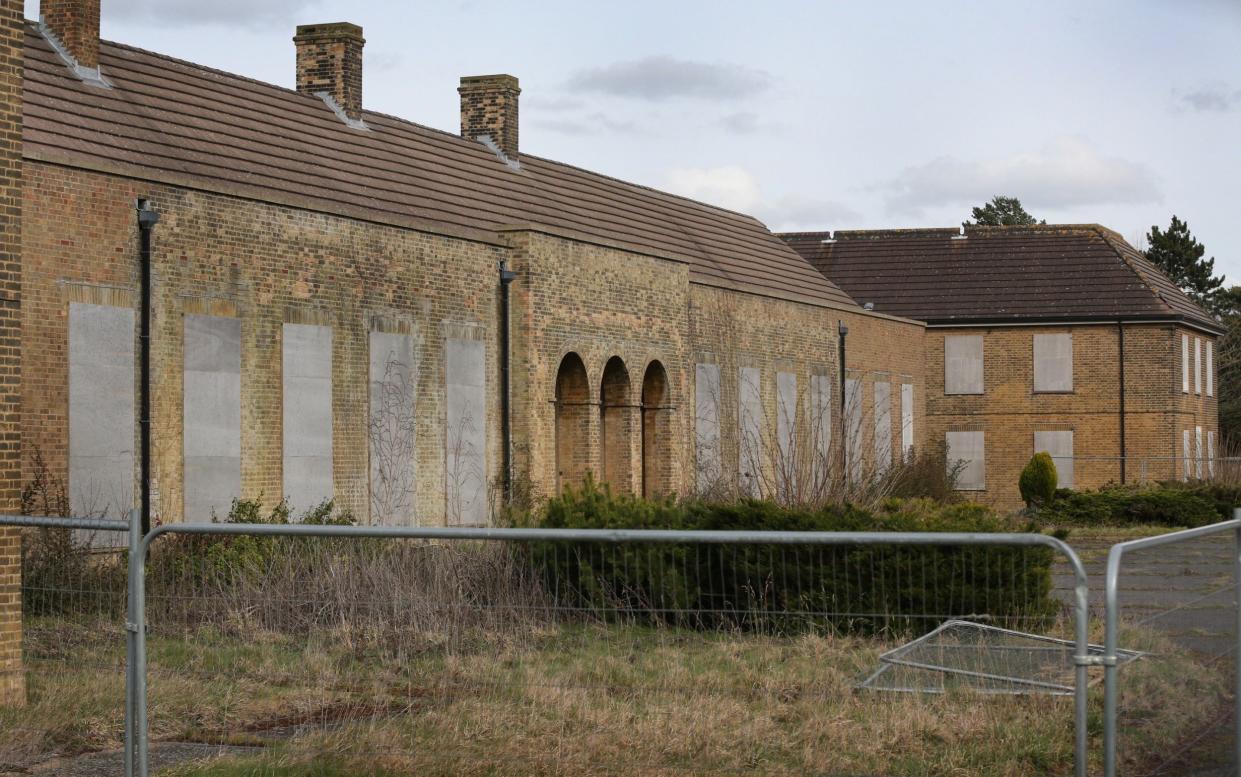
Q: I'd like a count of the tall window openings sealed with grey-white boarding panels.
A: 12